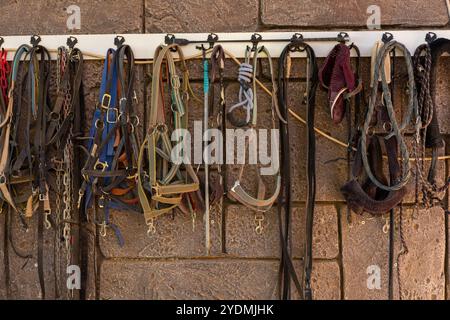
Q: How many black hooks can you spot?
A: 11